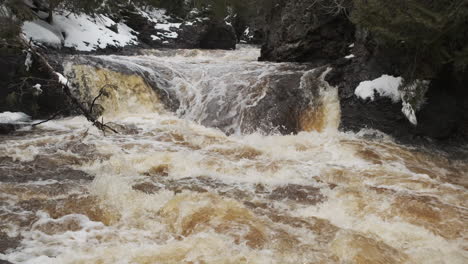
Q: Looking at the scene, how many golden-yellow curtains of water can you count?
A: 2